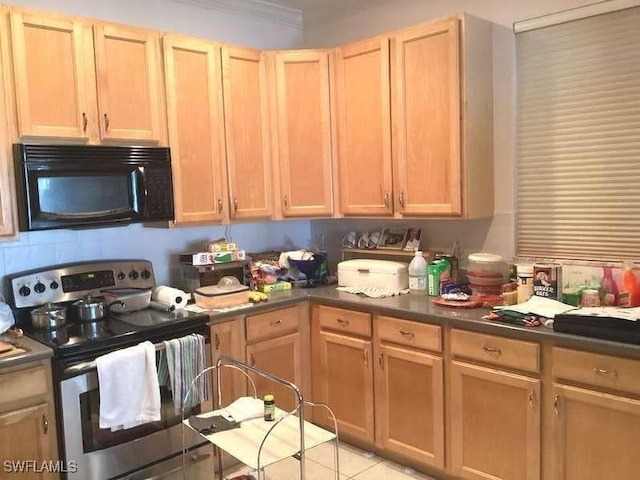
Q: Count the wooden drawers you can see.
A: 6